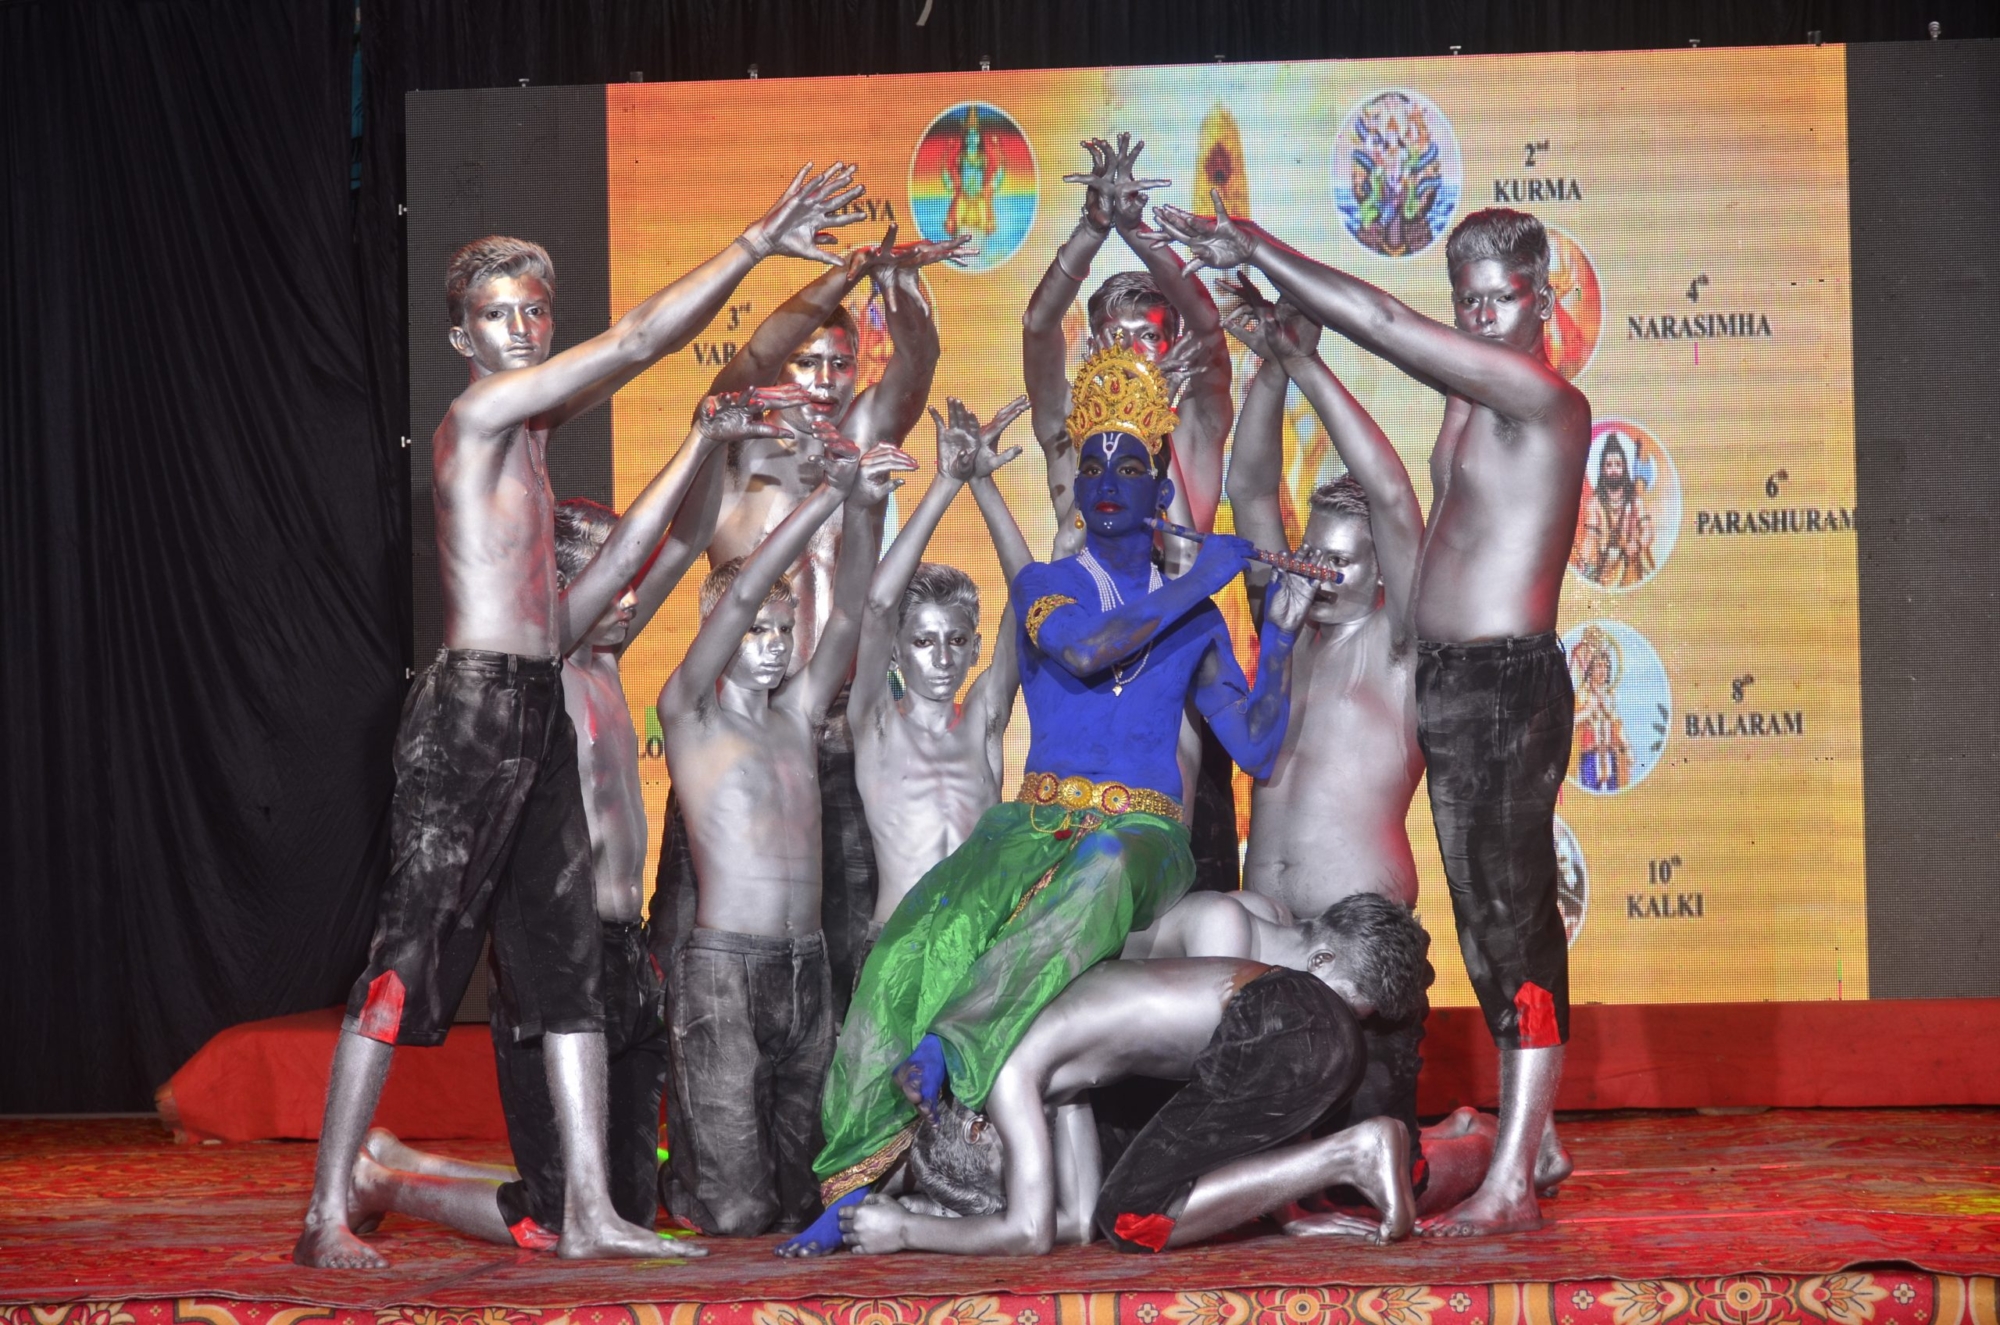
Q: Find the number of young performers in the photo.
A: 11